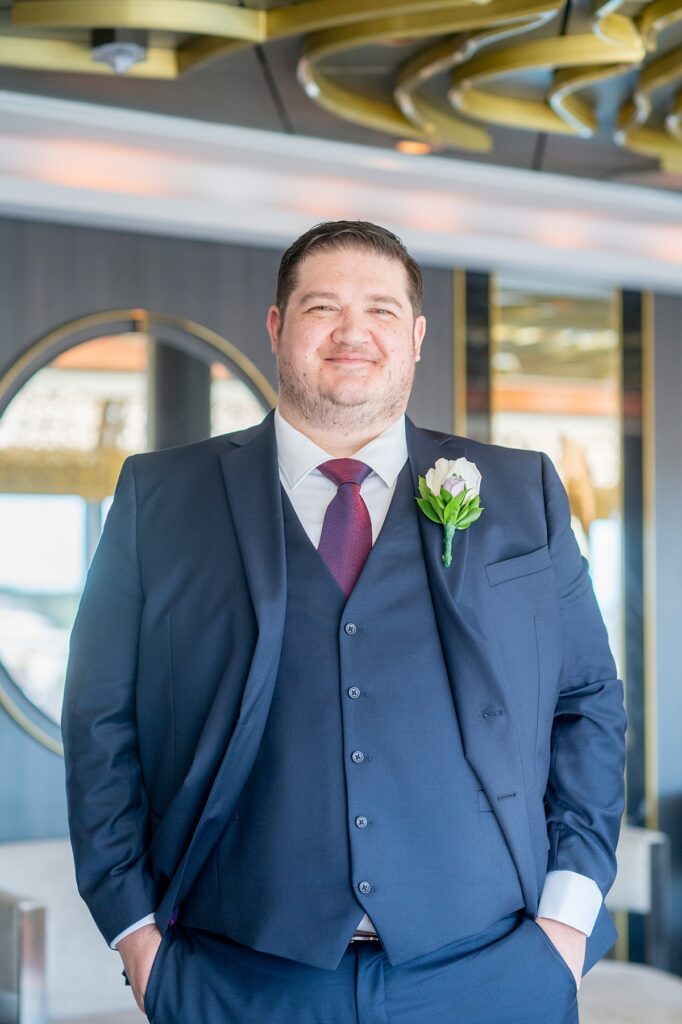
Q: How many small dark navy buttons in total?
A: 5